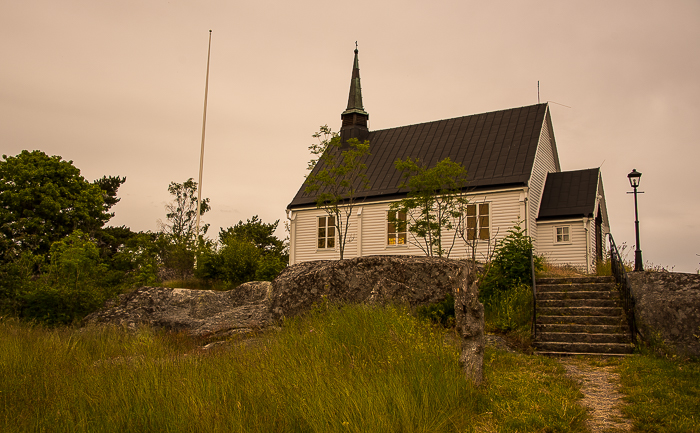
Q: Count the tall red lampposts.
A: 0